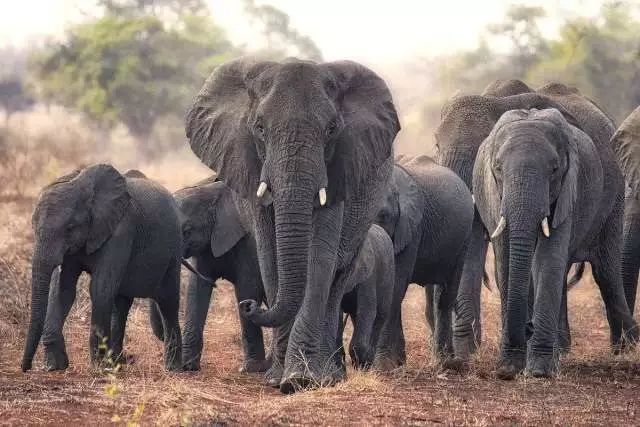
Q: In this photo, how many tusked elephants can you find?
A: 2